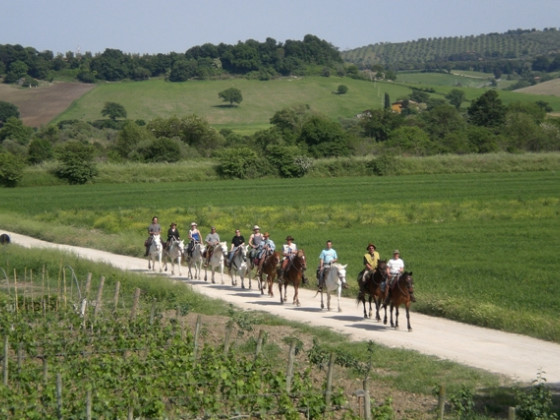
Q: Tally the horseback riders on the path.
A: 11